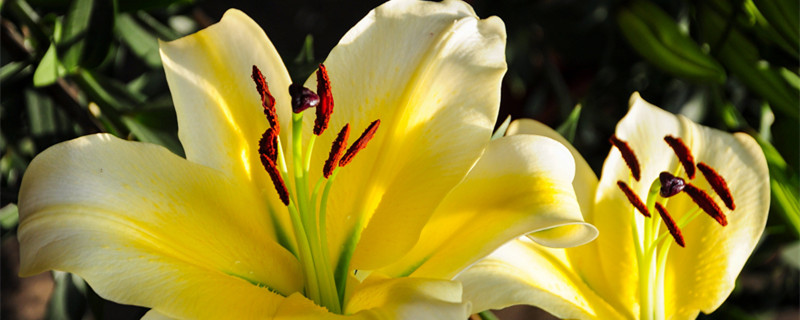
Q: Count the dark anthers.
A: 12